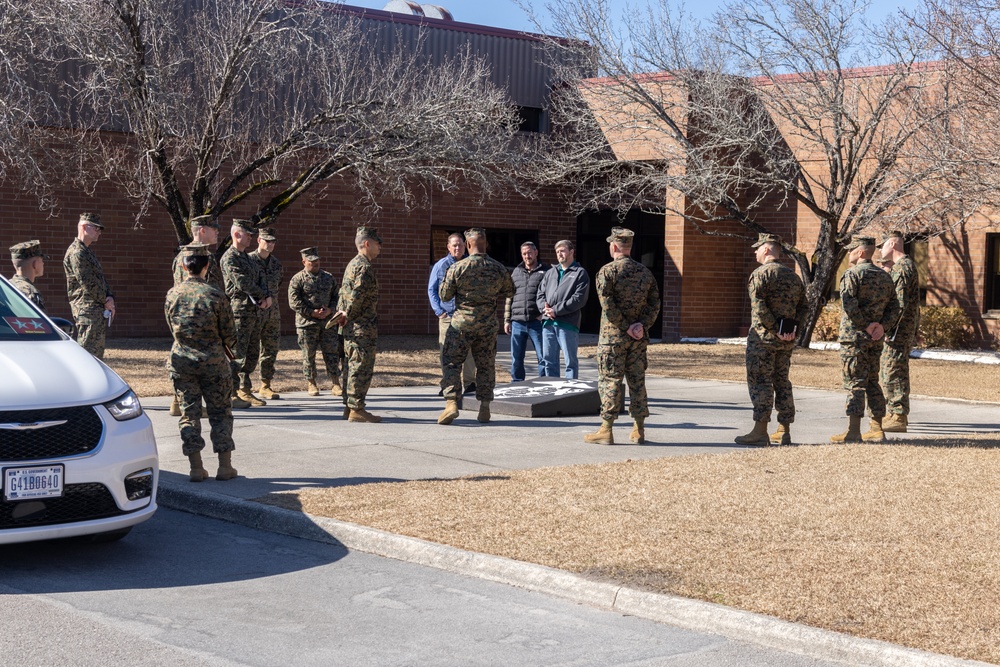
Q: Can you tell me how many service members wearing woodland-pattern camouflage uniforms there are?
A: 14